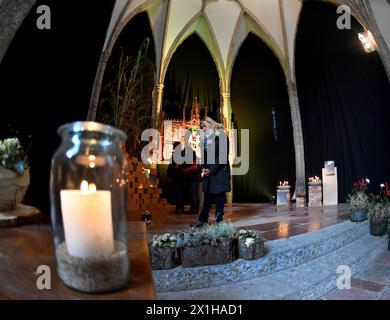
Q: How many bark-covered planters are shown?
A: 3